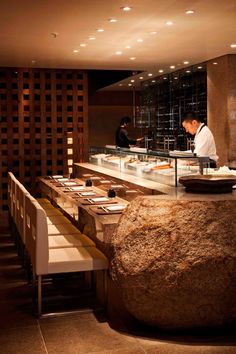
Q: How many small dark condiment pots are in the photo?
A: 3